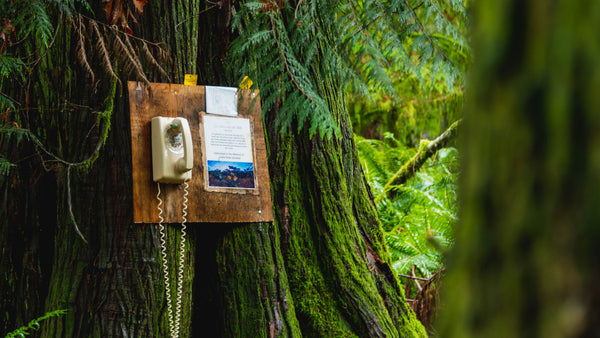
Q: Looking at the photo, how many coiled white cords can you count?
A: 2